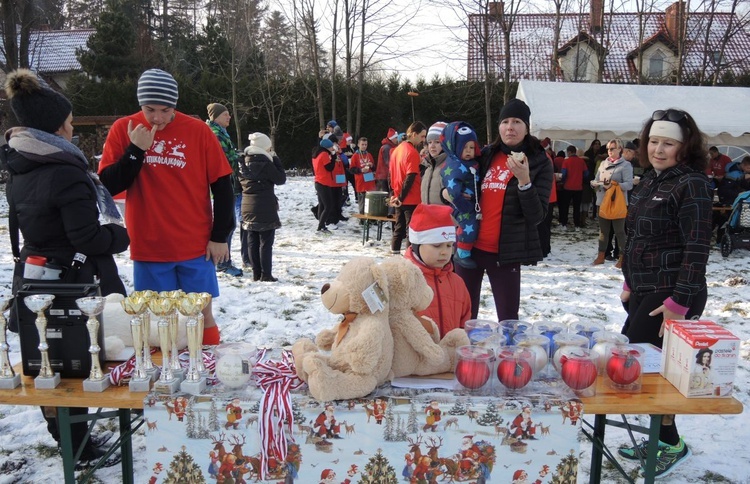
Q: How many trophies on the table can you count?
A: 9